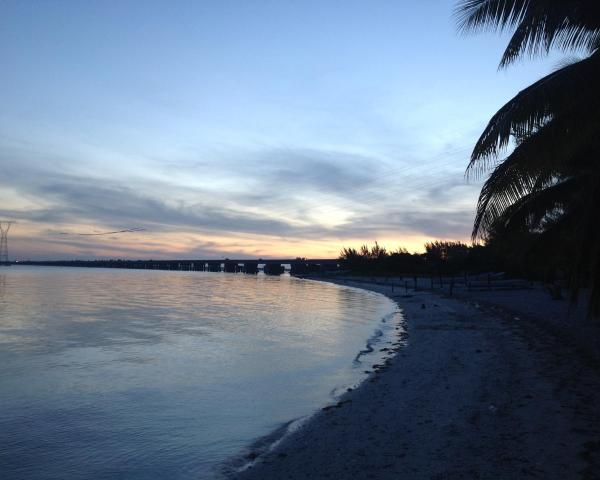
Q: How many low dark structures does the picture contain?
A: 1